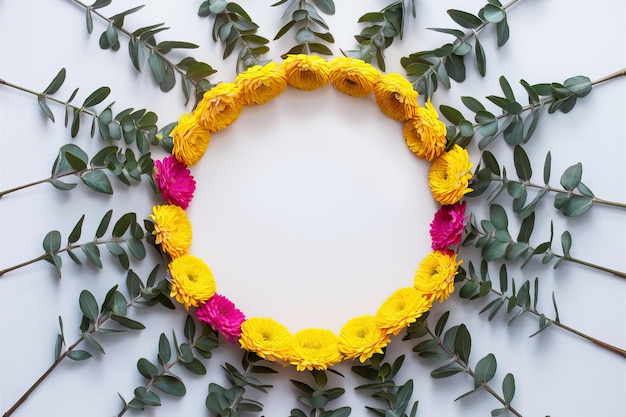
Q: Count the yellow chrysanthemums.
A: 15